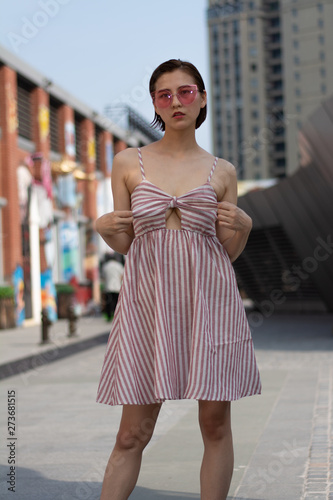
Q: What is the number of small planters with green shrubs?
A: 2